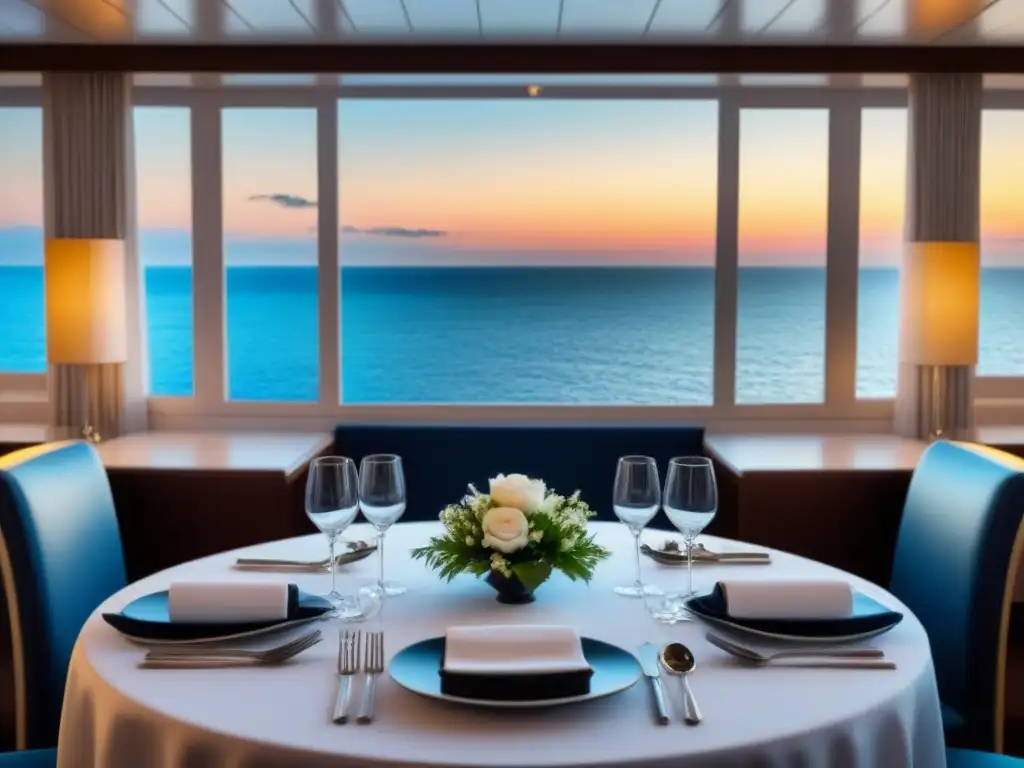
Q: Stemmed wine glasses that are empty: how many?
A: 4